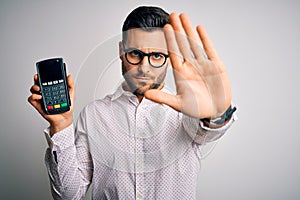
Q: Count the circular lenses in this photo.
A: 2